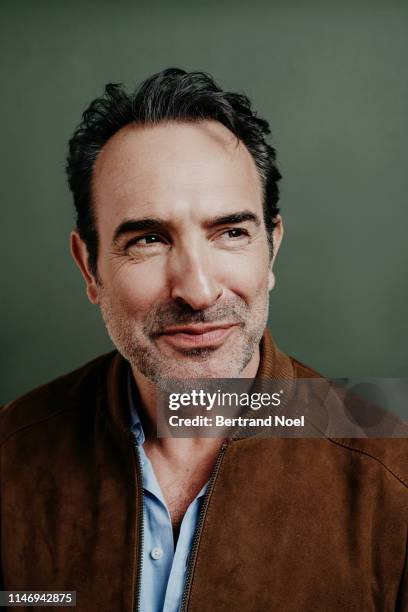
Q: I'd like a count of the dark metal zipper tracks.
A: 2